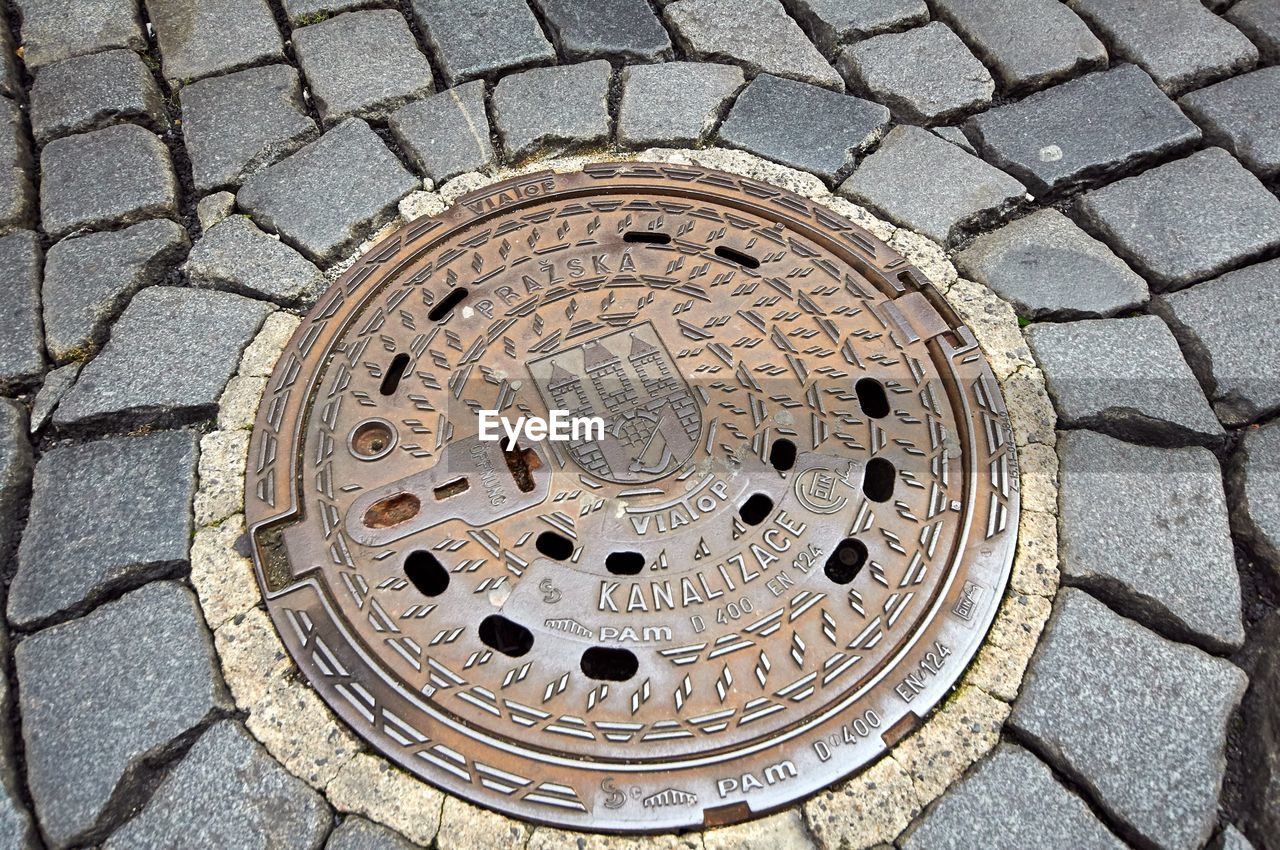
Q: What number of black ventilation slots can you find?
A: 14